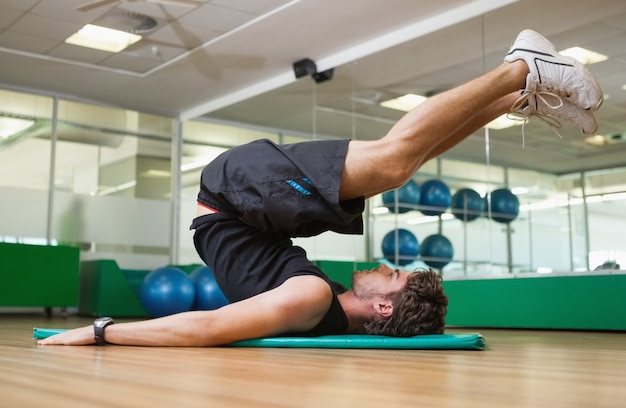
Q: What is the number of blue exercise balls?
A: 8